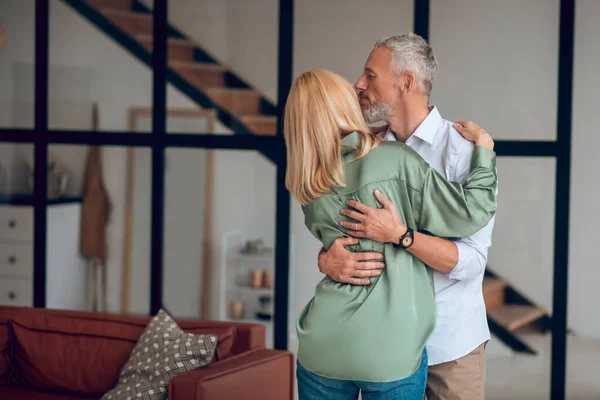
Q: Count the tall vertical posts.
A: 5